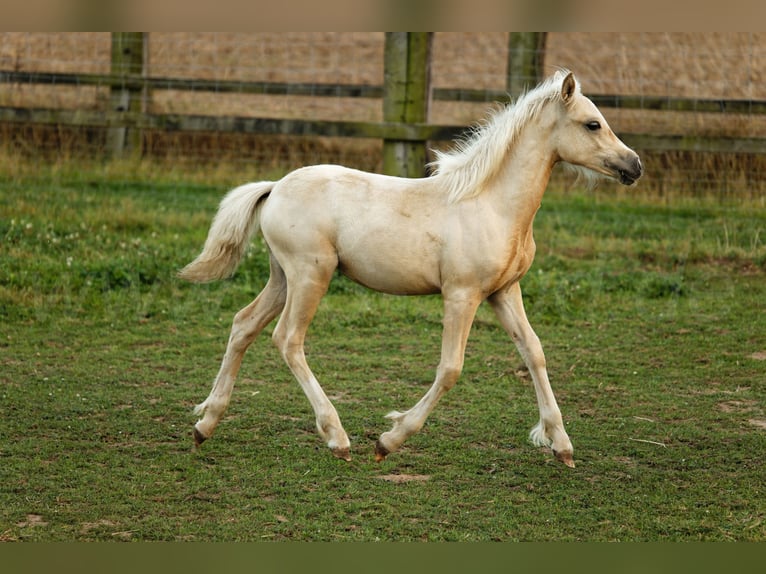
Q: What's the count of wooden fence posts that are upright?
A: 3